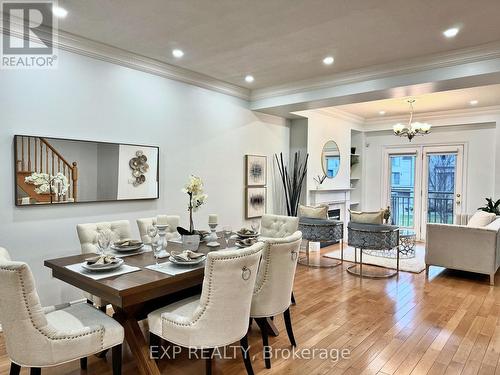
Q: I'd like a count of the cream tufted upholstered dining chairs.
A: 6